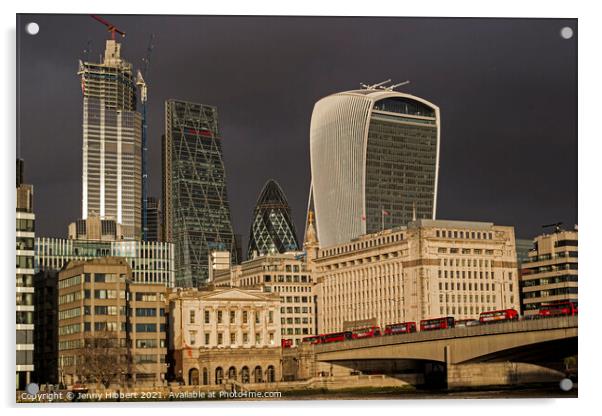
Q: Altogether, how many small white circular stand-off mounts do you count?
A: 4